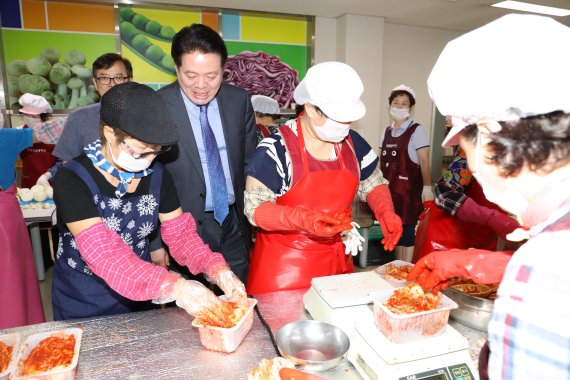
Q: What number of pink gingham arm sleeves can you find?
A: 2